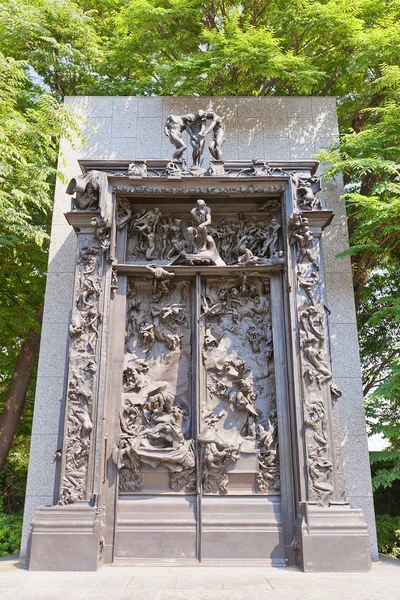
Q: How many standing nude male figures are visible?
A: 3